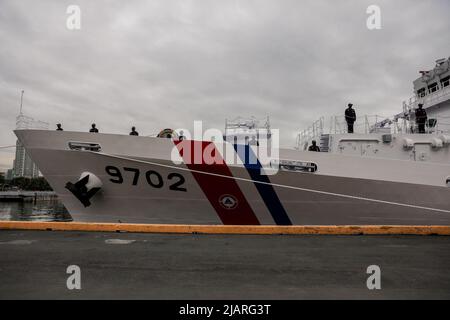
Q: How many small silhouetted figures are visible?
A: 6